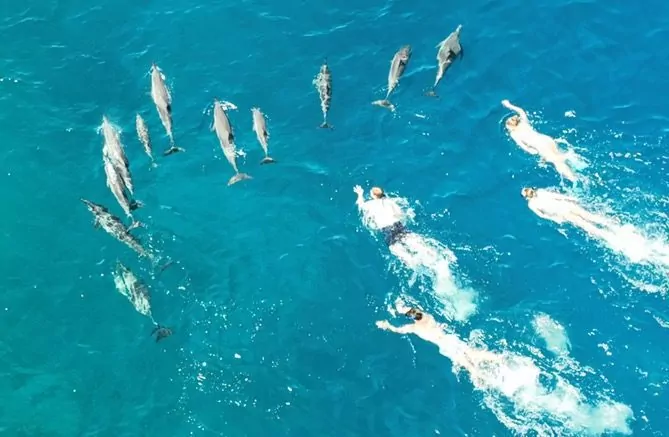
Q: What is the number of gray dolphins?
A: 11